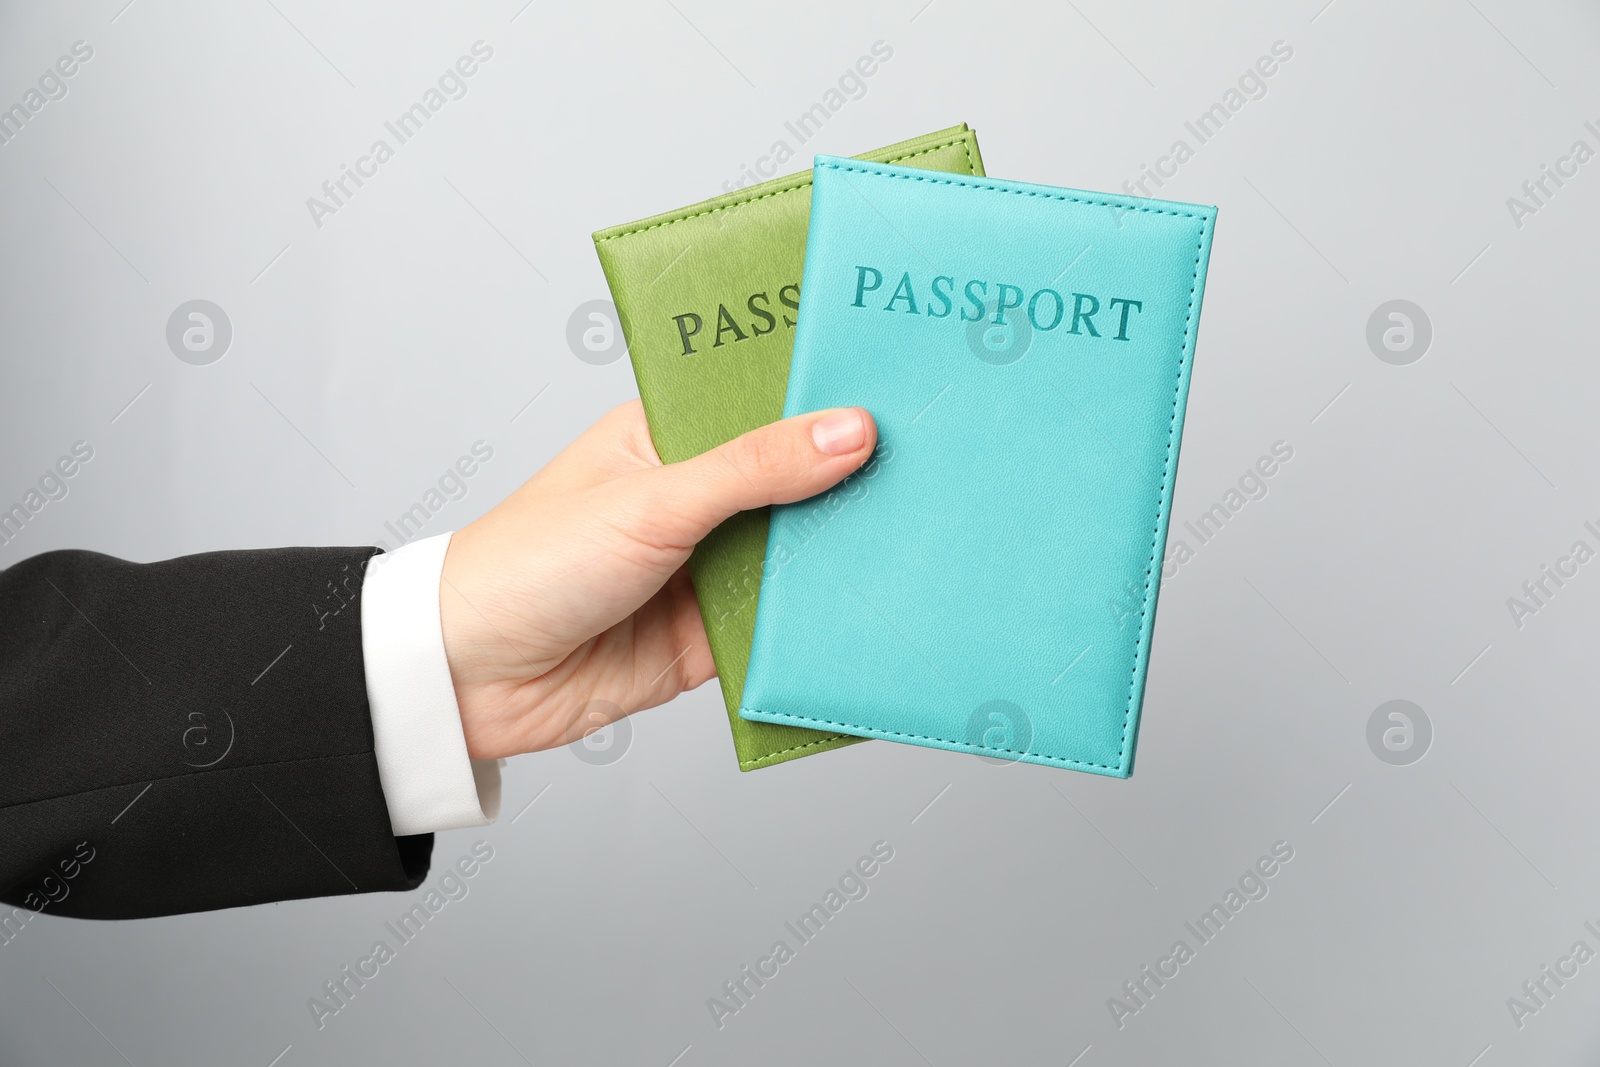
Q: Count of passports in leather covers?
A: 2